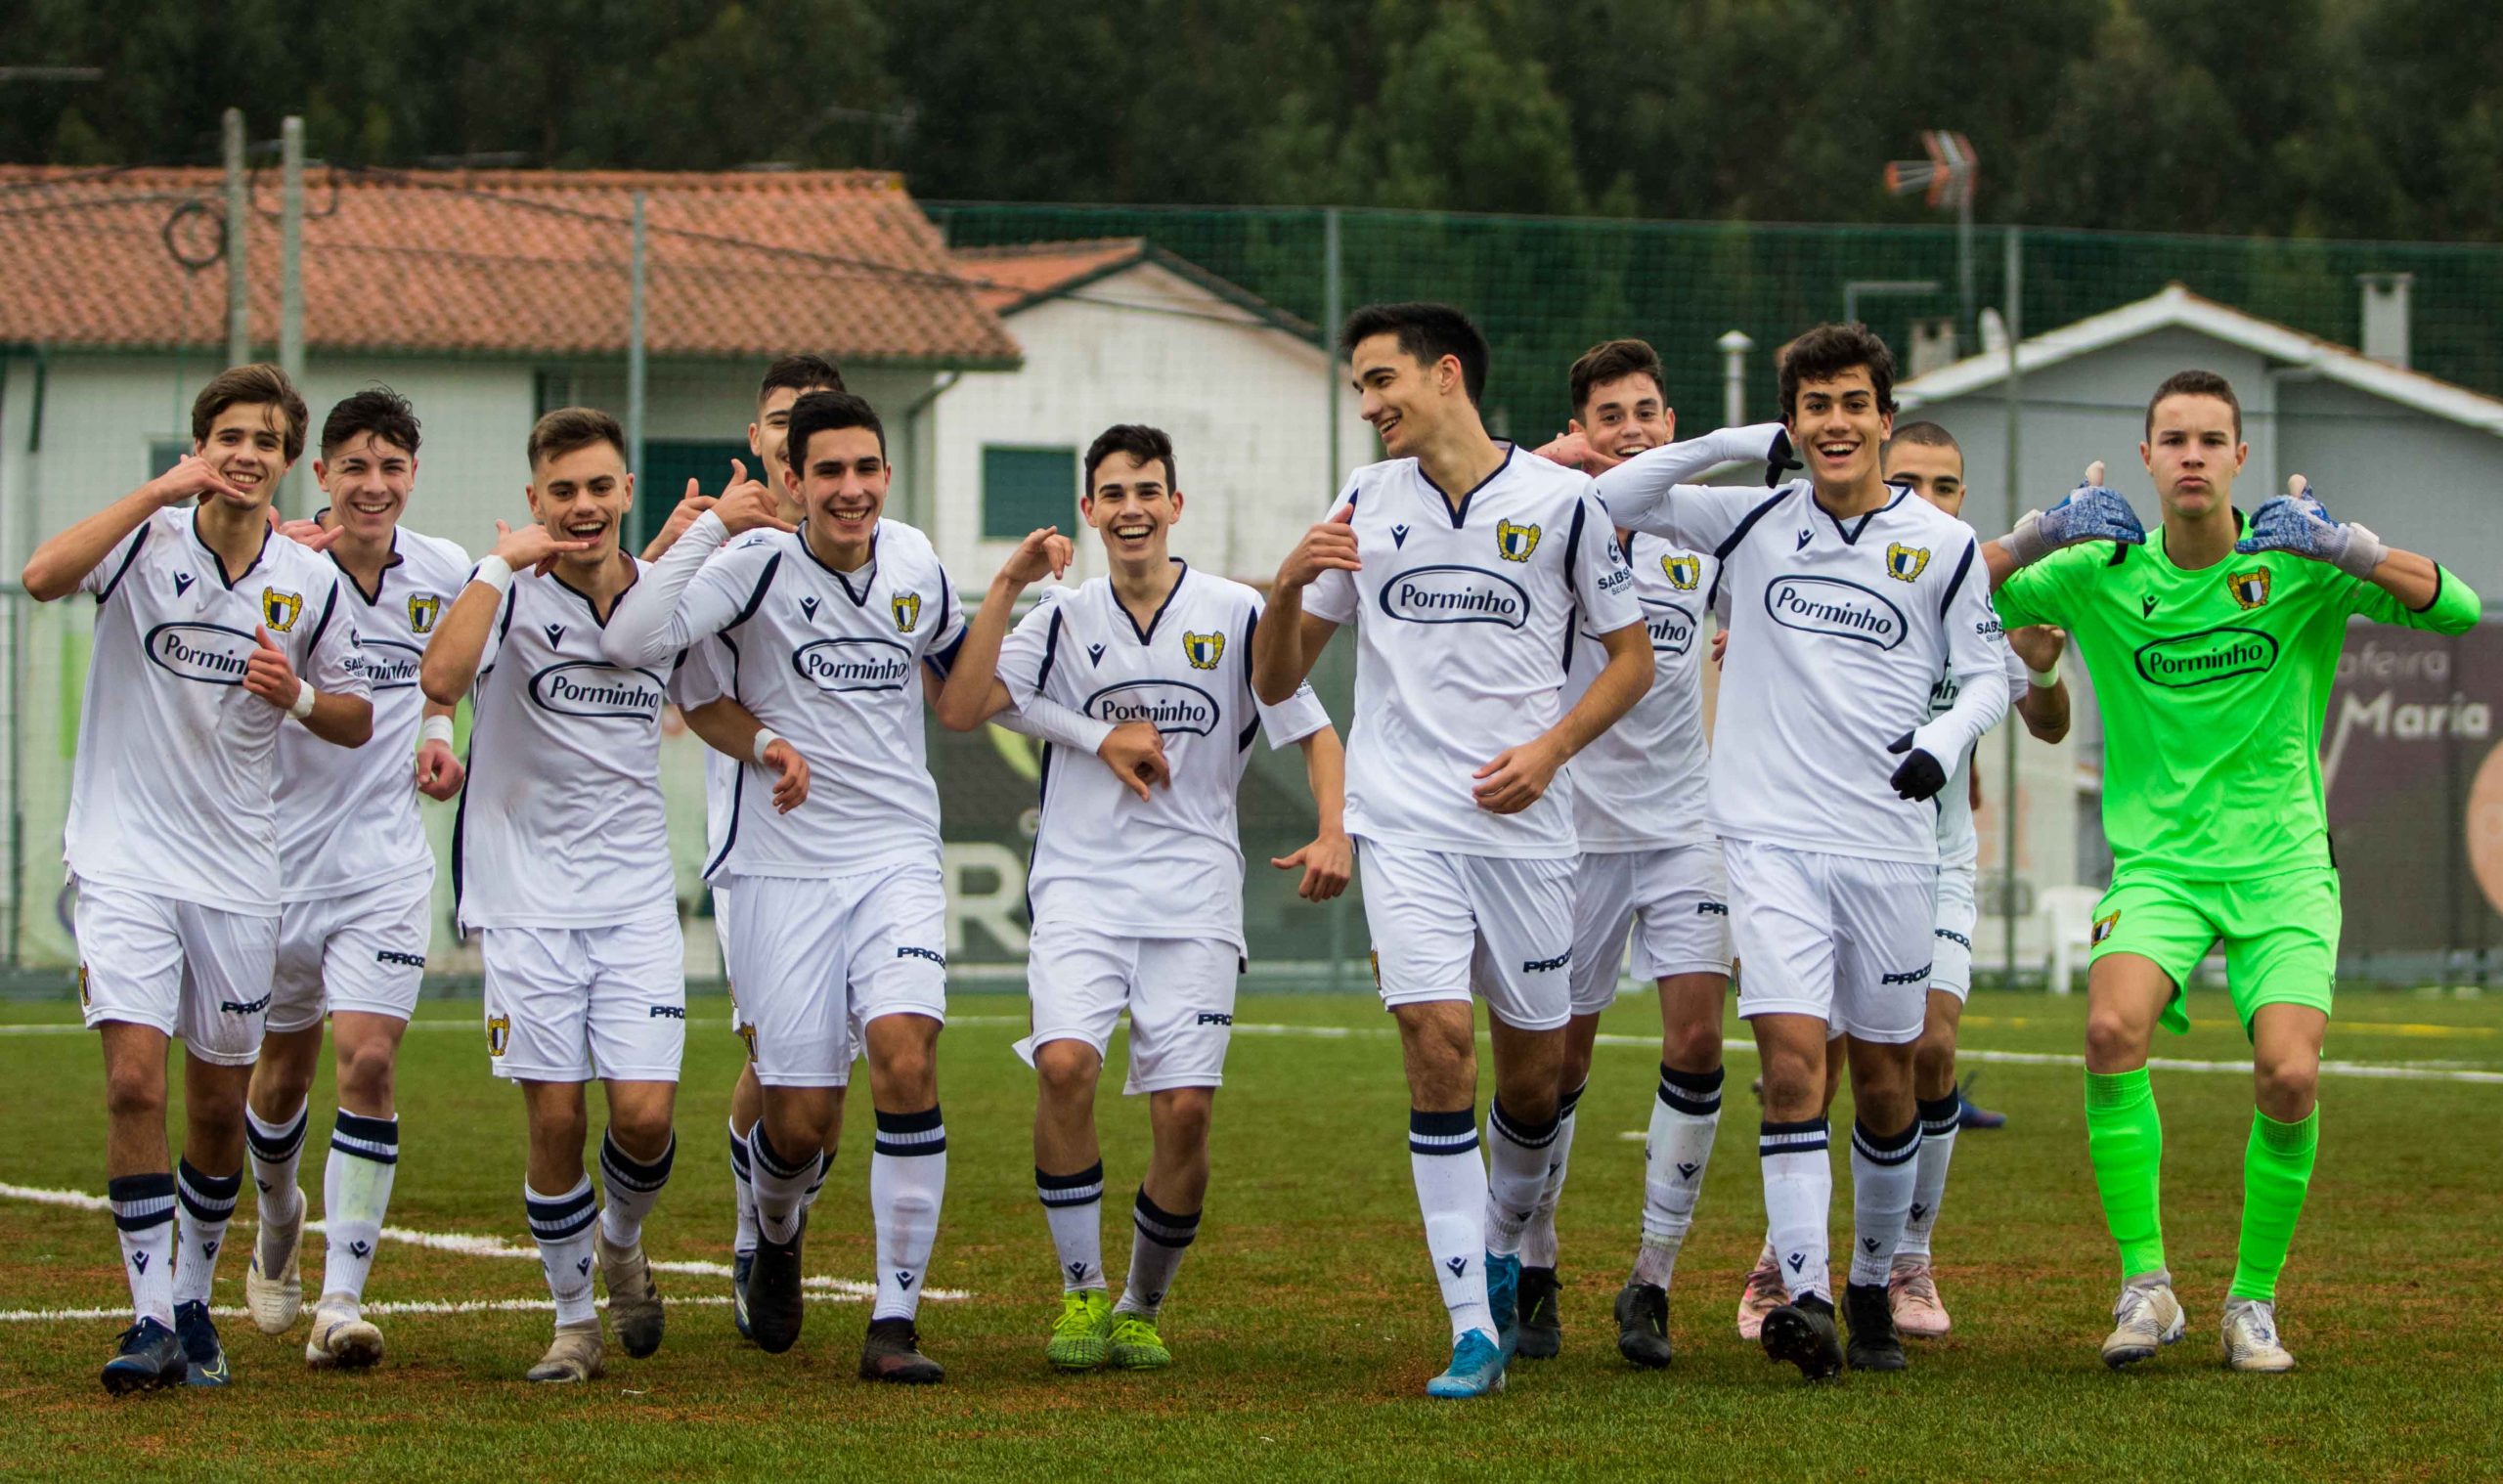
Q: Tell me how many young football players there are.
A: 11